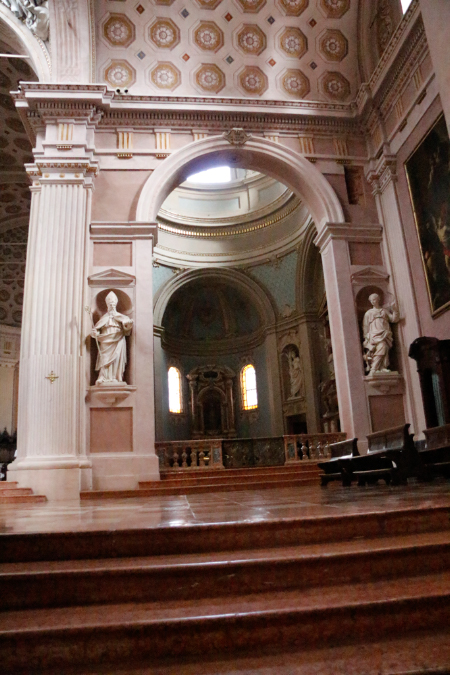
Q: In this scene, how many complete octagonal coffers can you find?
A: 12